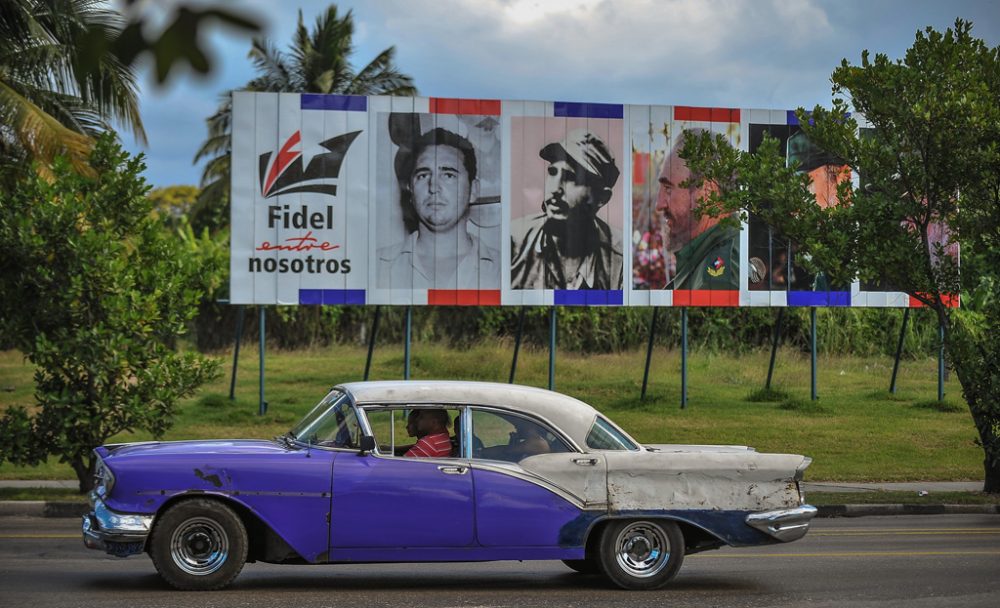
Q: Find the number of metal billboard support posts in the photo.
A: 12